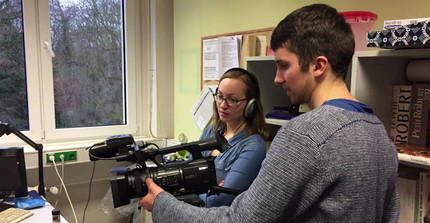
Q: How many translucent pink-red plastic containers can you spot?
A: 1